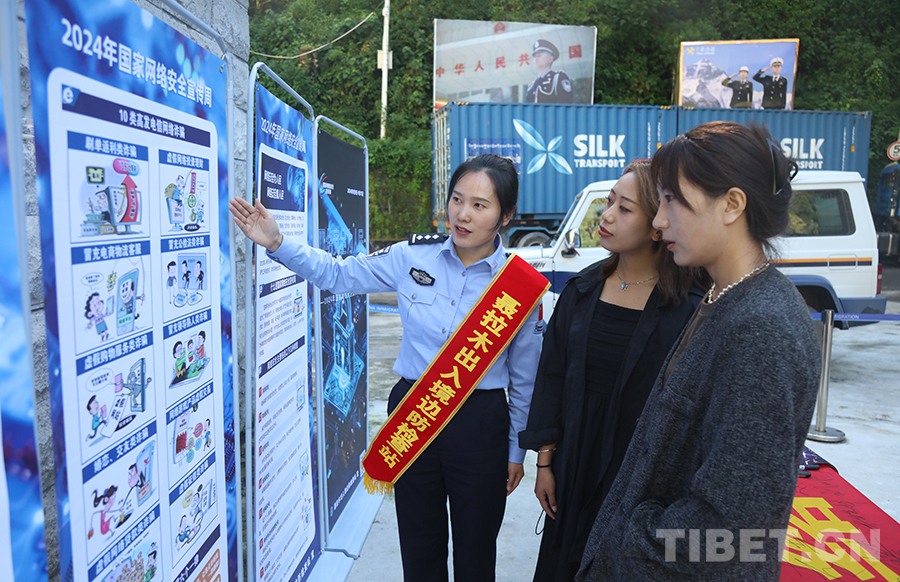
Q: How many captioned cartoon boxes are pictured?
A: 10